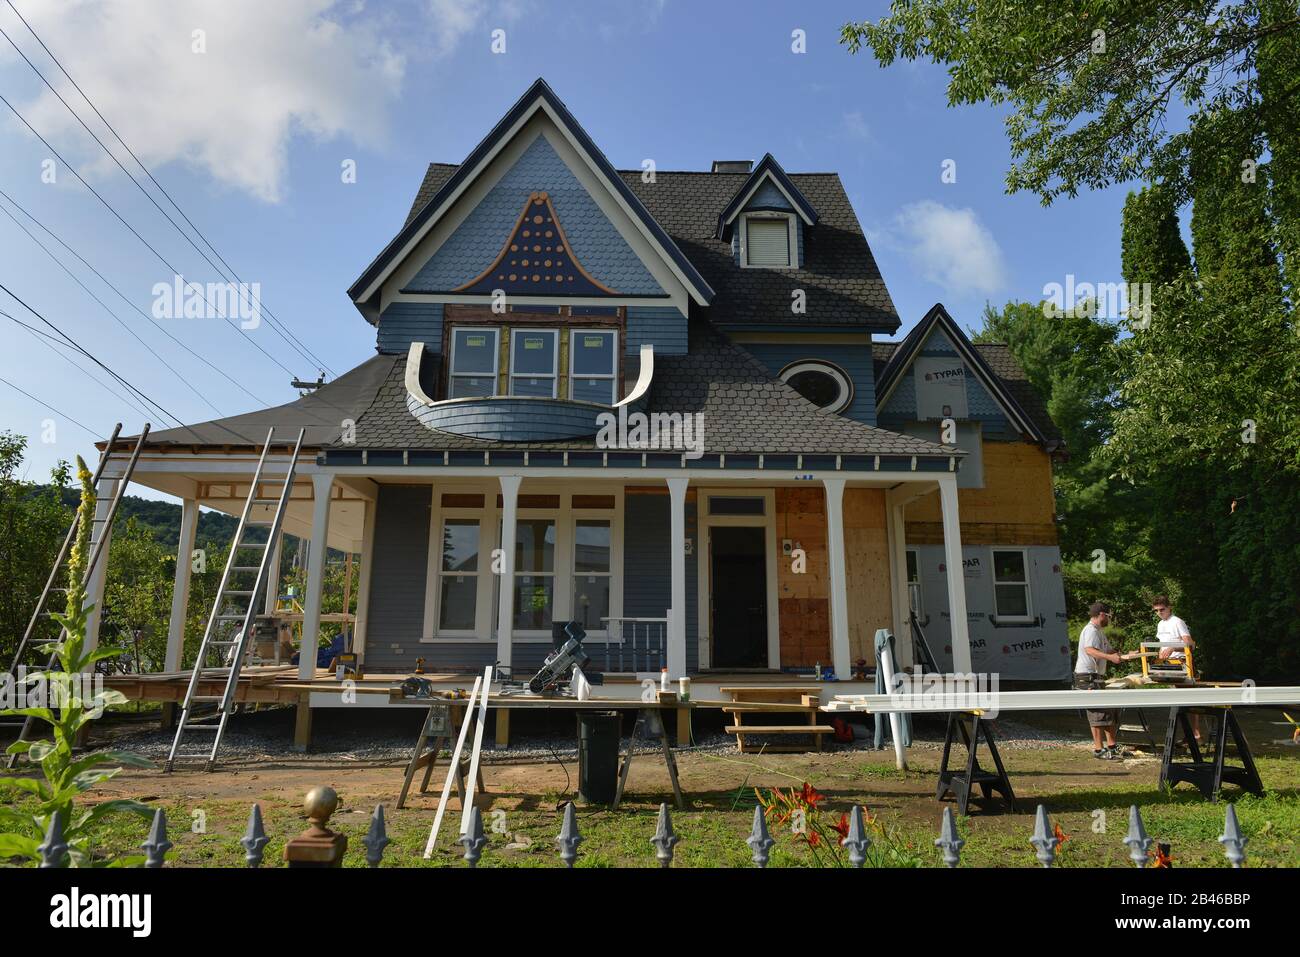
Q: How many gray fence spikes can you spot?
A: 13